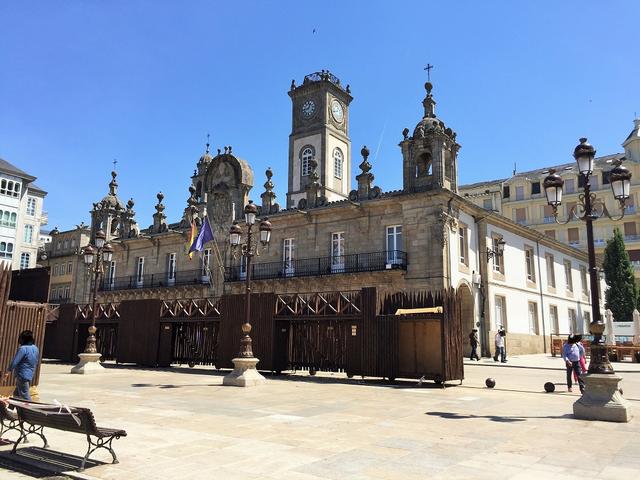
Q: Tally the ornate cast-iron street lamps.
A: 3